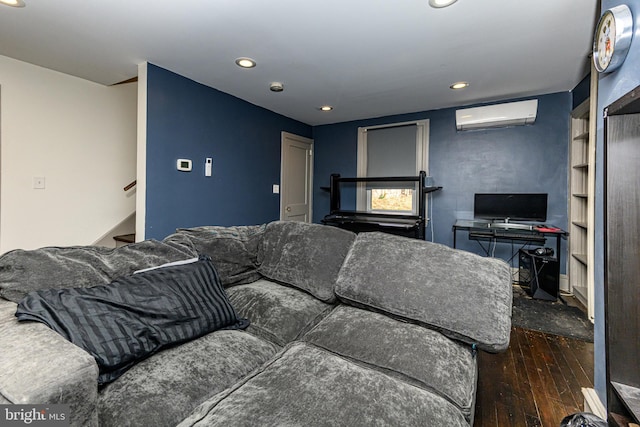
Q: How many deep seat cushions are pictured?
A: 4